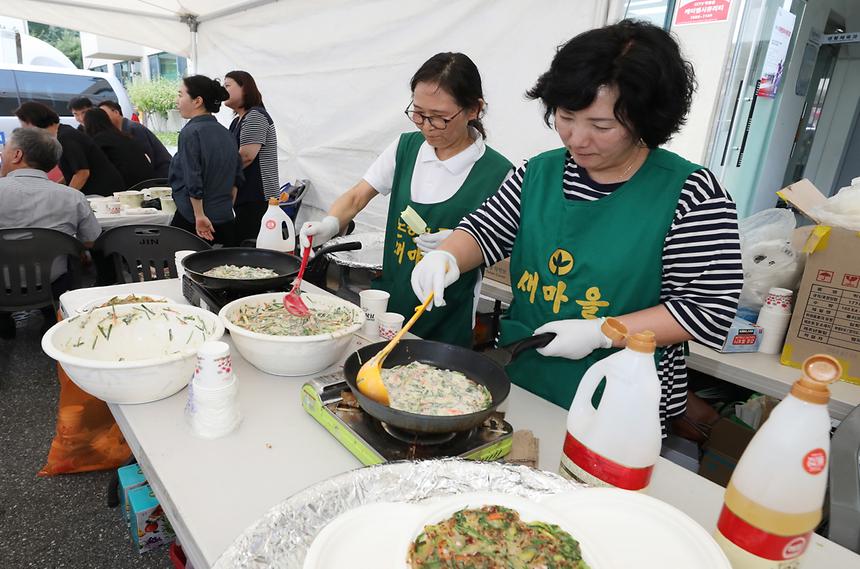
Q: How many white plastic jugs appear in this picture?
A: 3